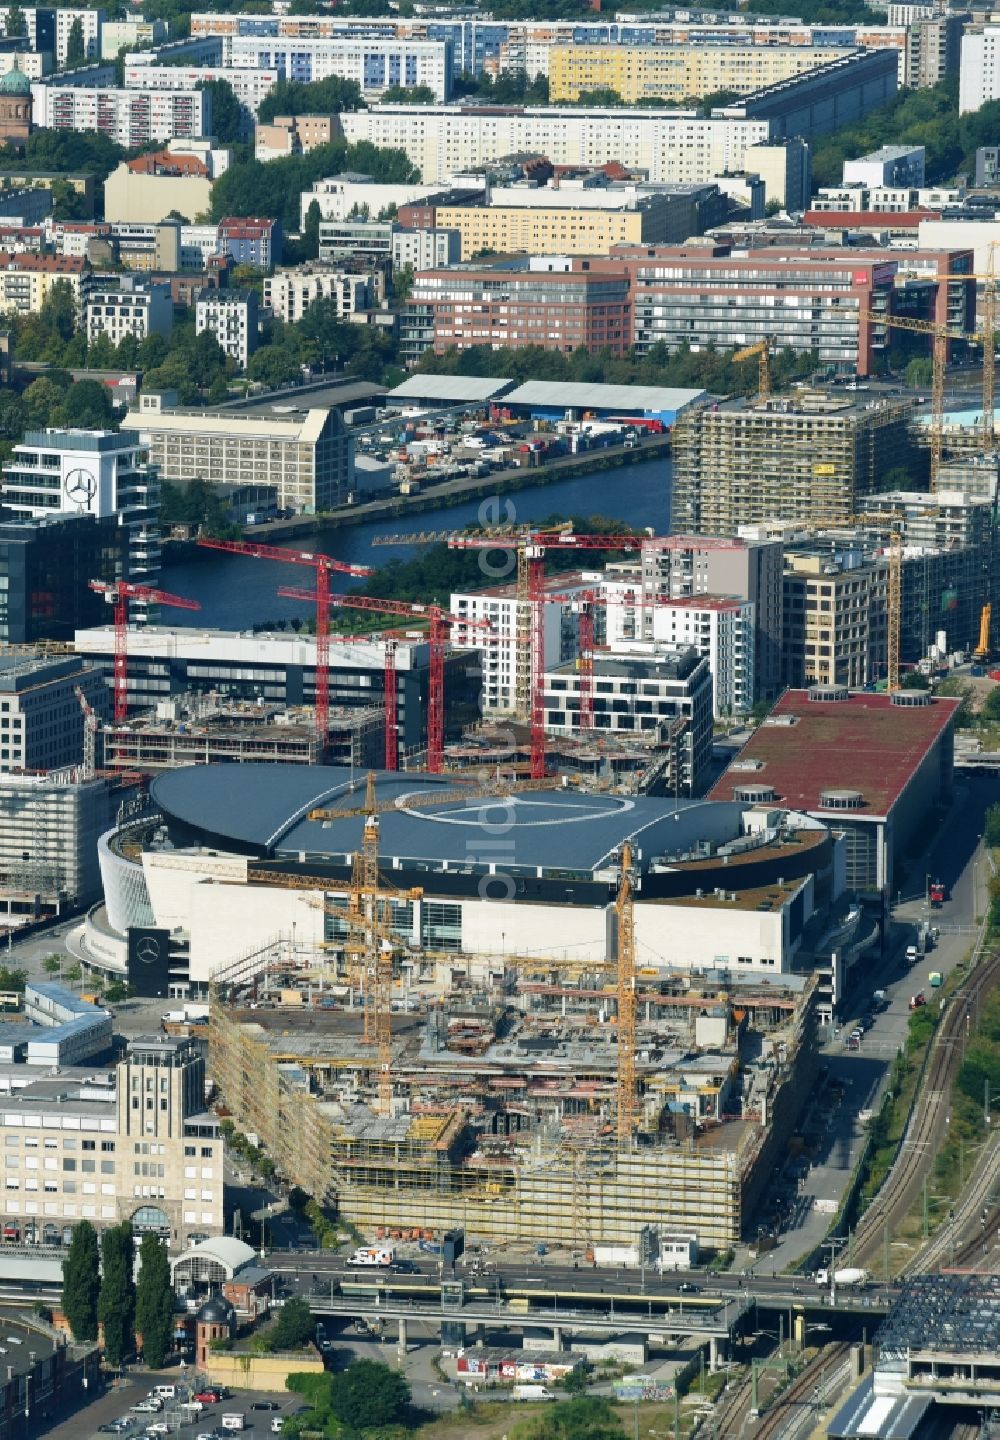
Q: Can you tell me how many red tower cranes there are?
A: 6